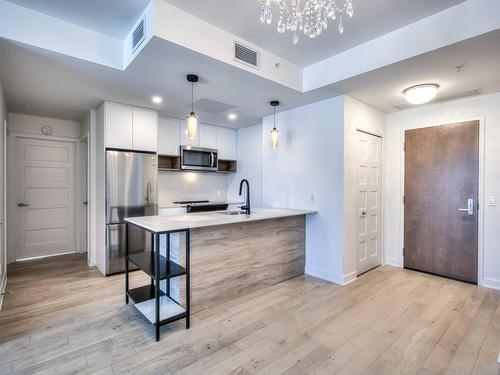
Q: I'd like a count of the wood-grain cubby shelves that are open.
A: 2